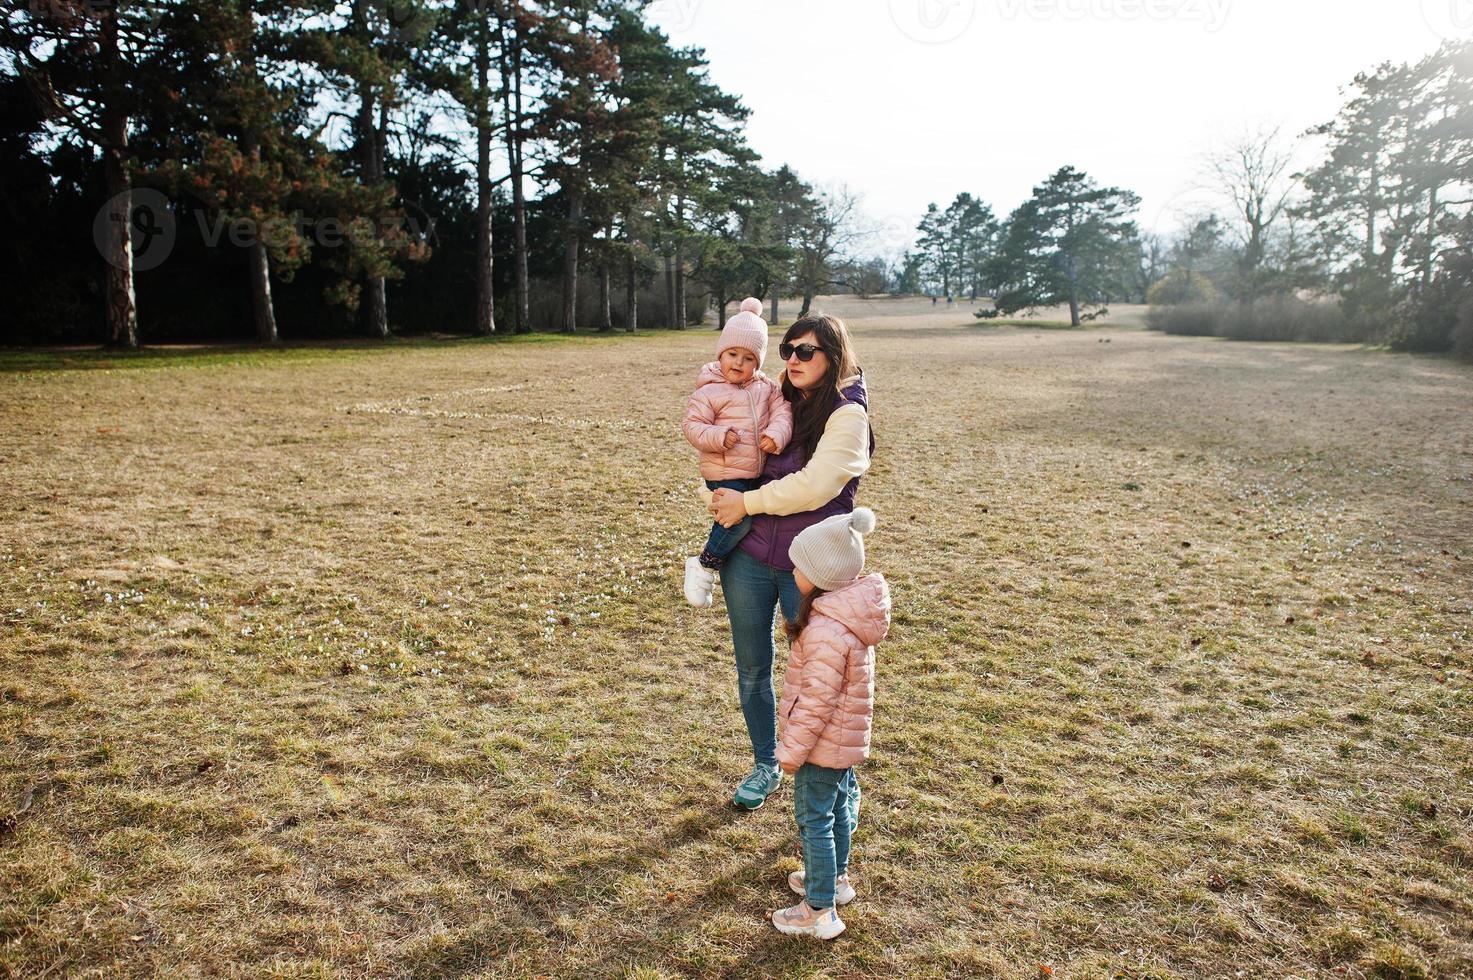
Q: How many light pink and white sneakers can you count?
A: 2